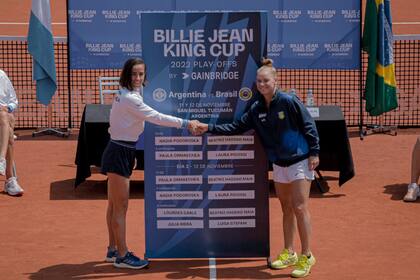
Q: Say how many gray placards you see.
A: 12